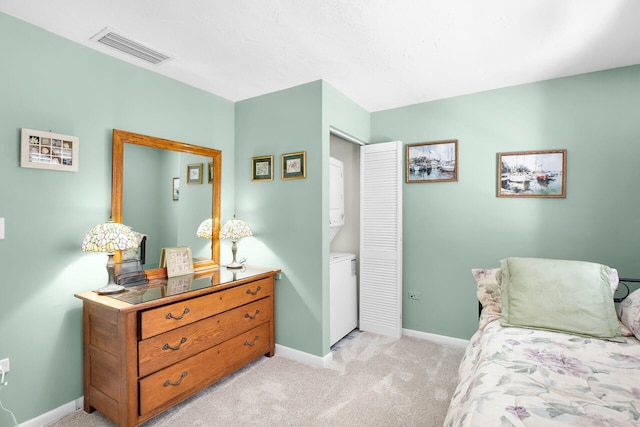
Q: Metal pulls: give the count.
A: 6